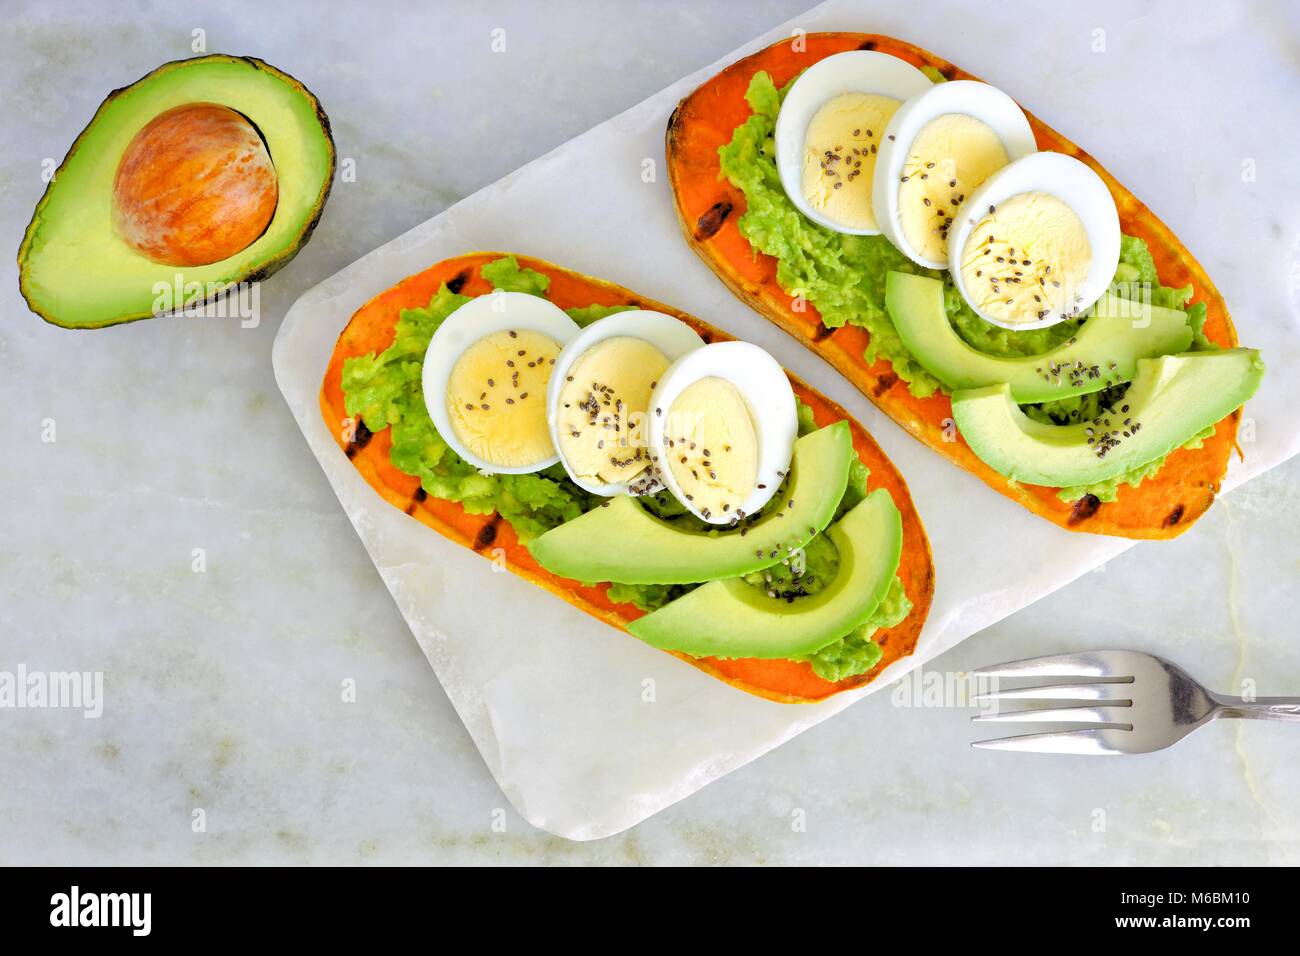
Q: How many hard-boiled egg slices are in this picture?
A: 6